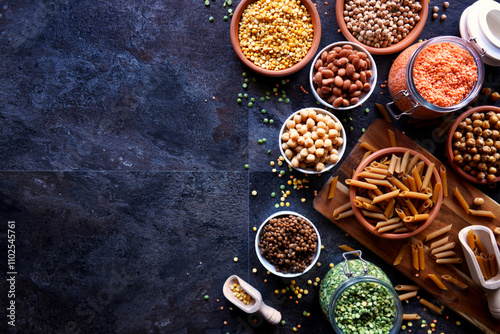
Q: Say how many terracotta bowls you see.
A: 4